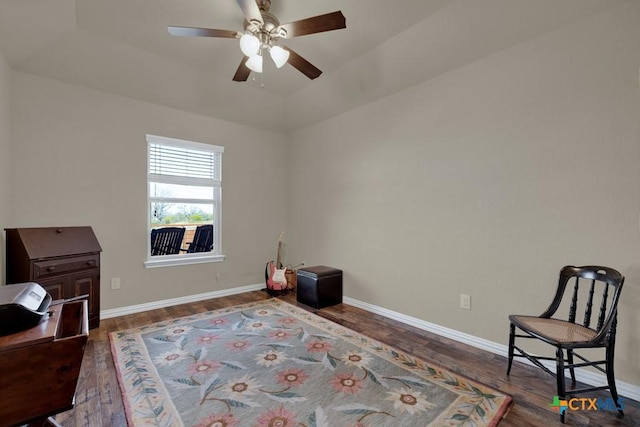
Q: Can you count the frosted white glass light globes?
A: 3